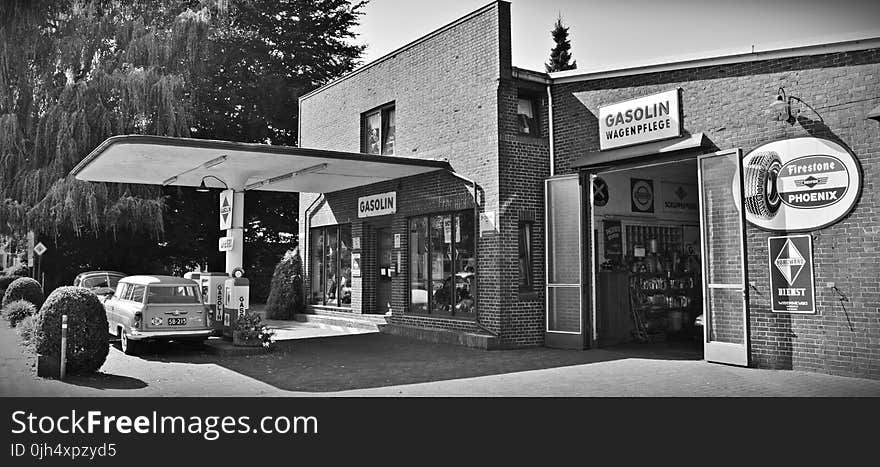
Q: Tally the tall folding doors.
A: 2